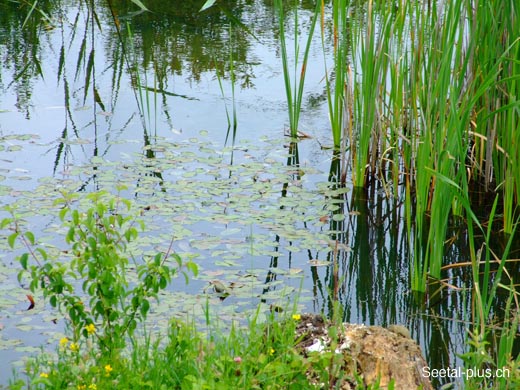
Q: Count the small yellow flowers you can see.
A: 9